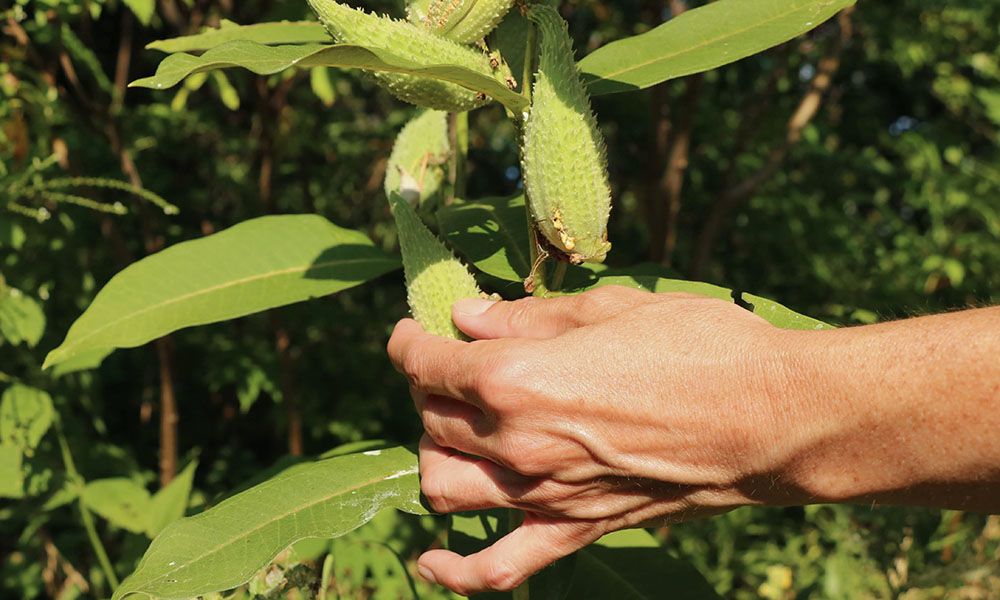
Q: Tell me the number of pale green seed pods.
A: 5